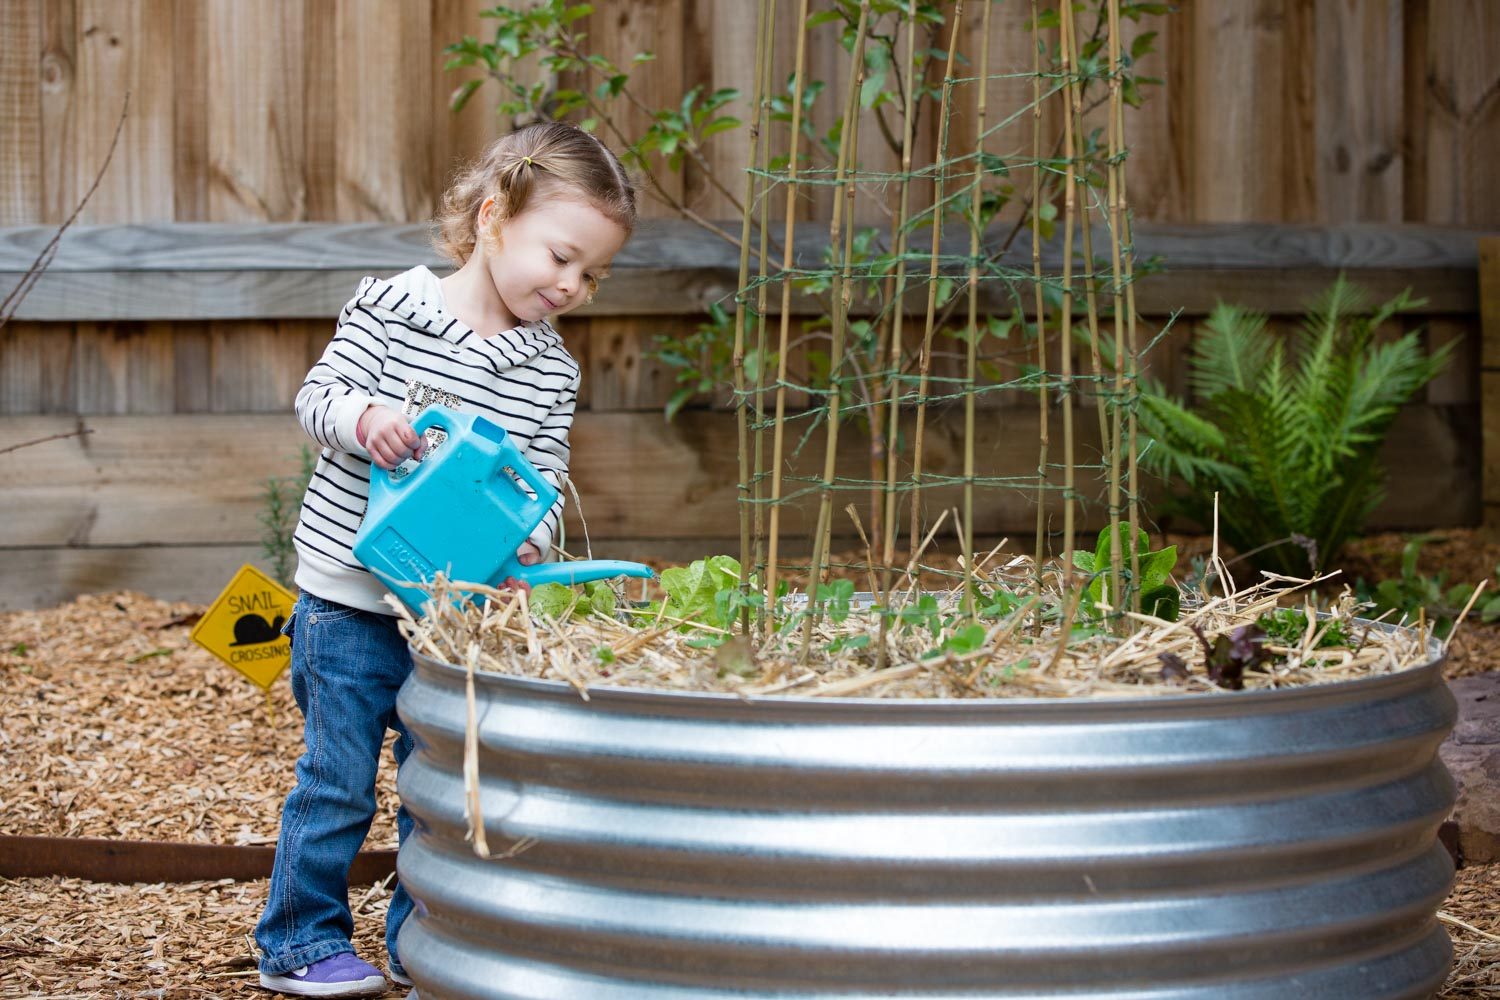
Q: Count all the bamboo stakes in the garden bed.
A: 13